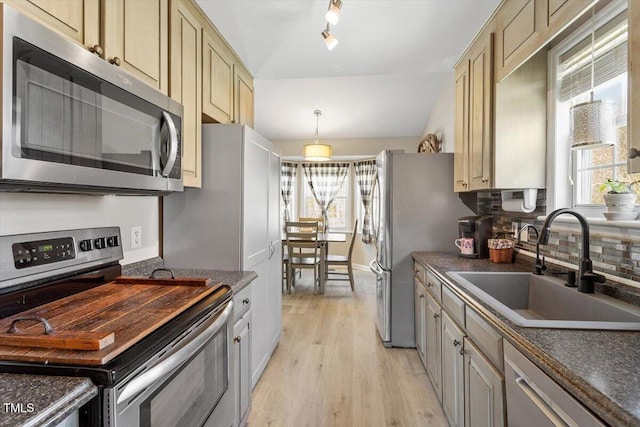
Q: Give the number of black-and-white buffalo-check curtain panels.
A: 3